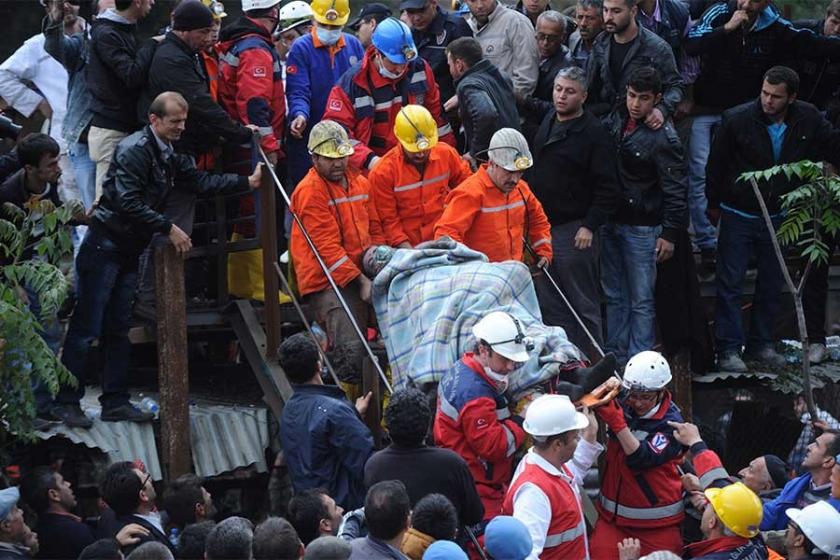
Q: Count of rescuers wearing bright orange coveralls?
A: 3